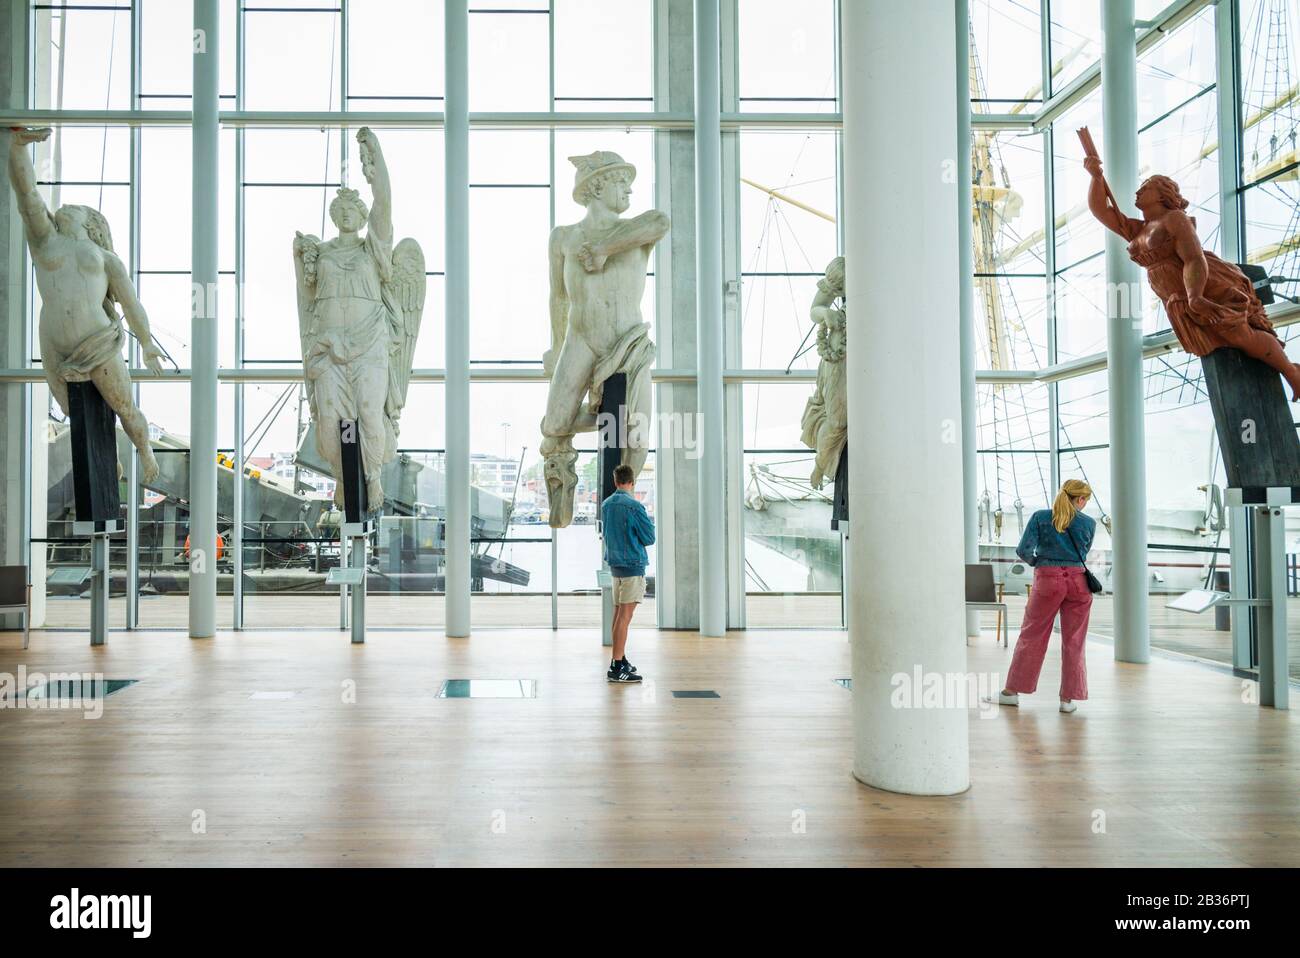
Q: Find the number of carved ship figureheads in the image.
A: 5